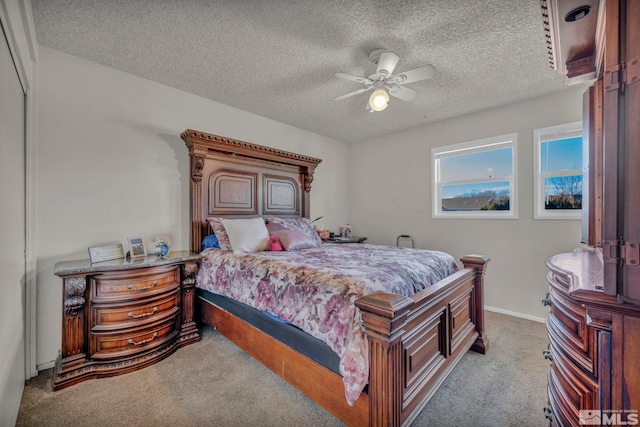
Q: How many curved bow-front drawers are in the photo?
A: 6